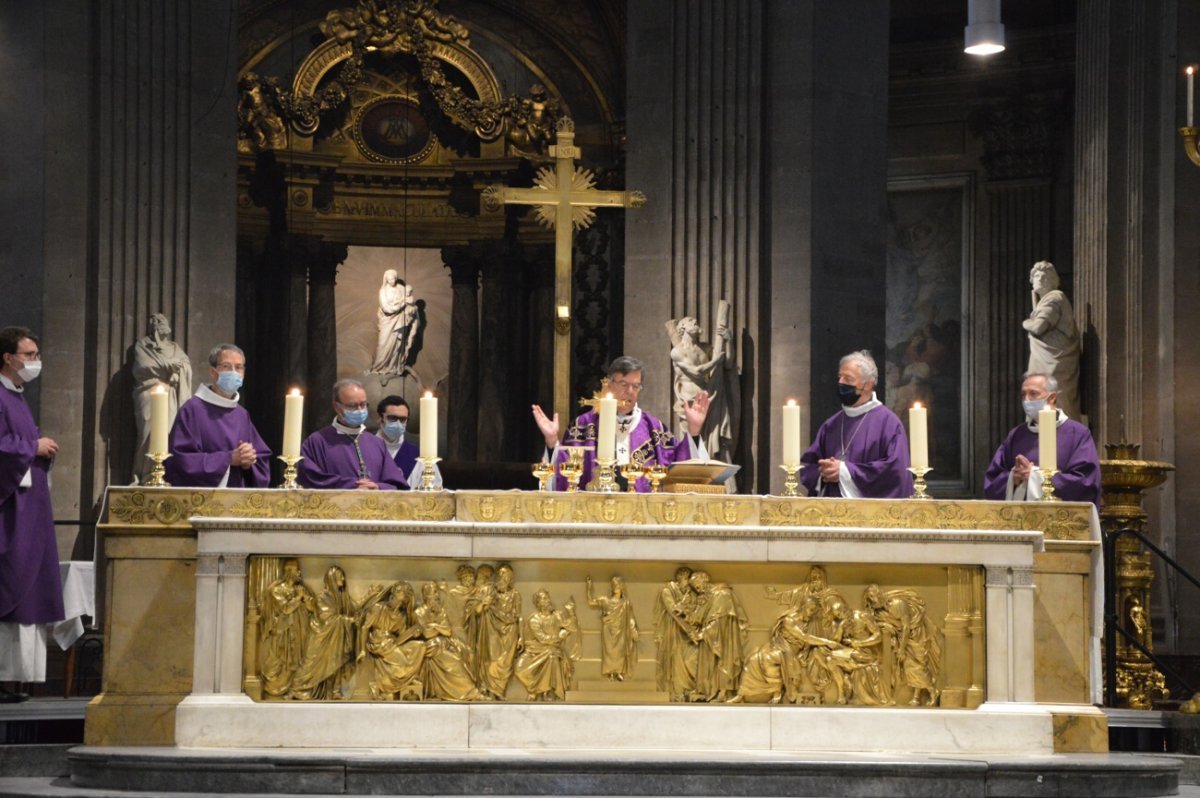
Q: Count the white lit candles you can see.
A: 8